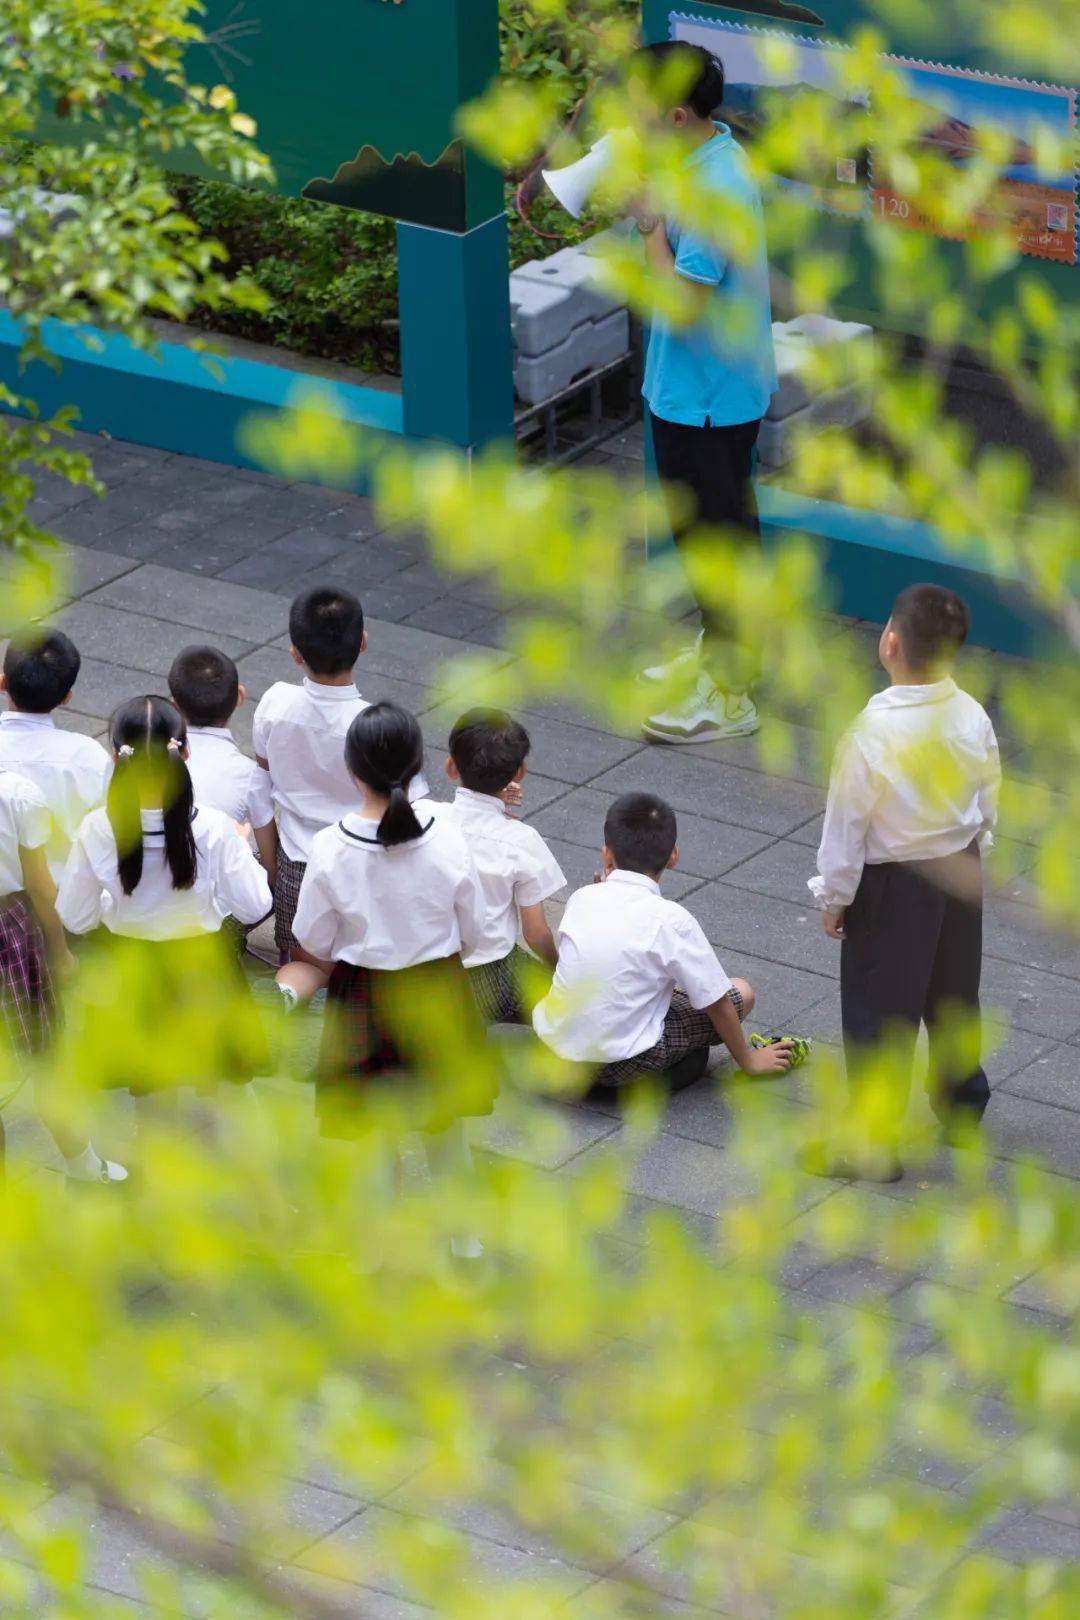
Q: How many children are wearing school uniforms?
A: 9